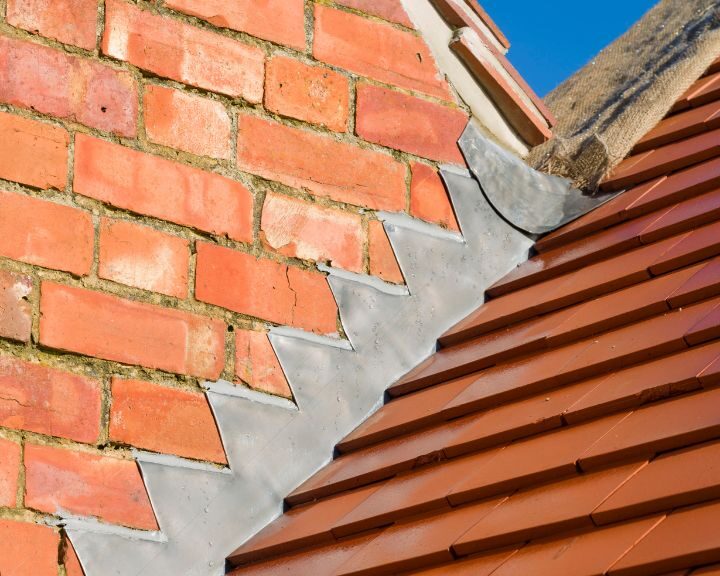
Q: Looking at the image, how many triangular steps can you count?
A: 7